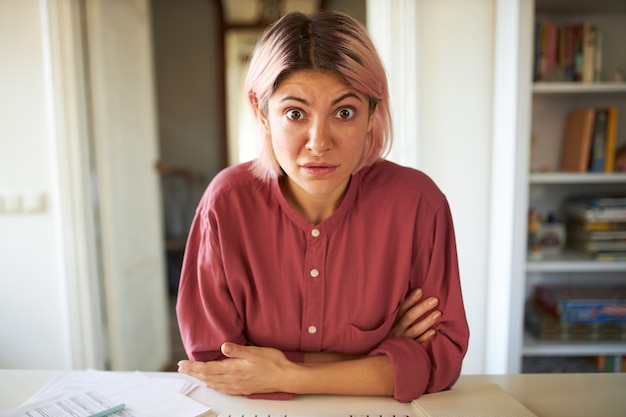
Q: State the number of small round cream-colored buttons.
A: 3